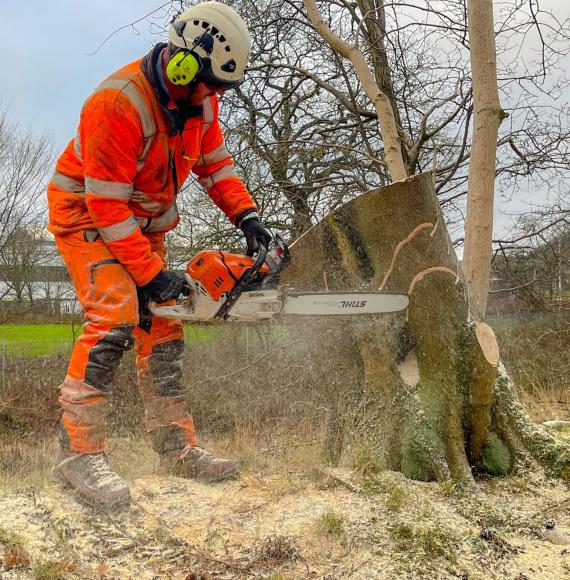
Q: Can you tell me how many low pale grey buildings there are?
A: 1